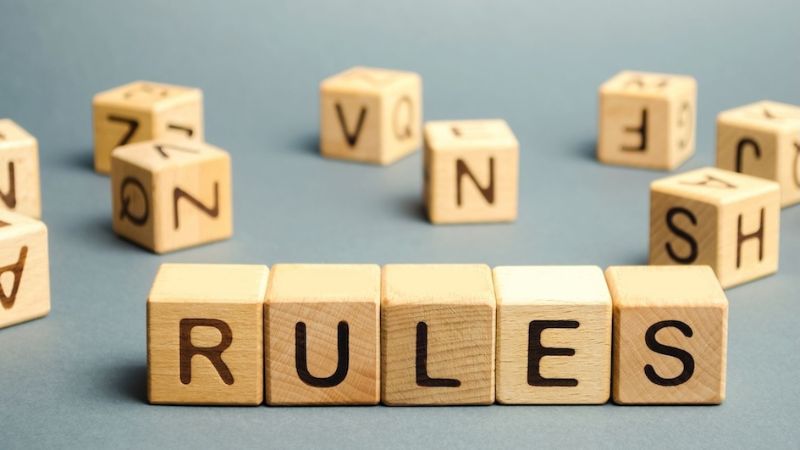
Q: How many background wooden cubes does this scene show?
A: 9